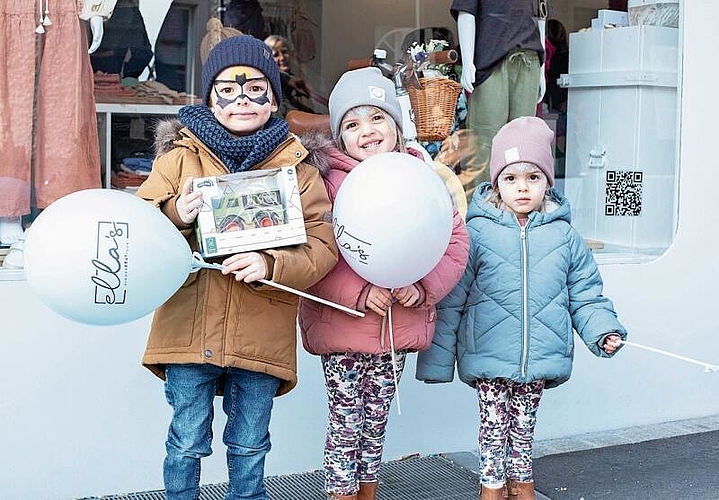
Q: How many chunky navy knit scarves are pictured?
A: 1